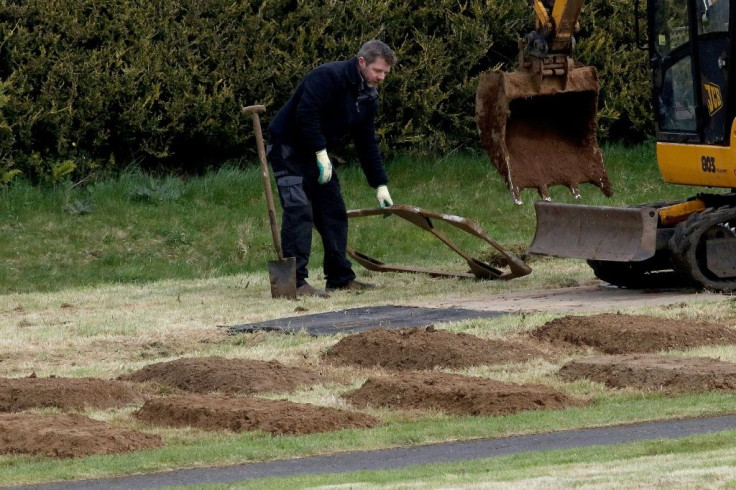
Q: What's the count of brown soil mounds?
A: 8